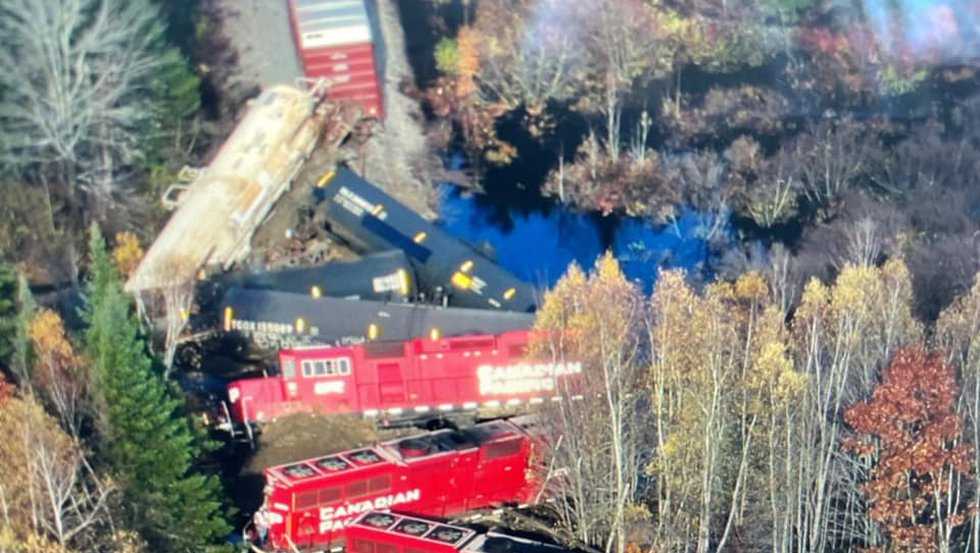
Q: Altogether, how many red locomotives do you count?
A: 3